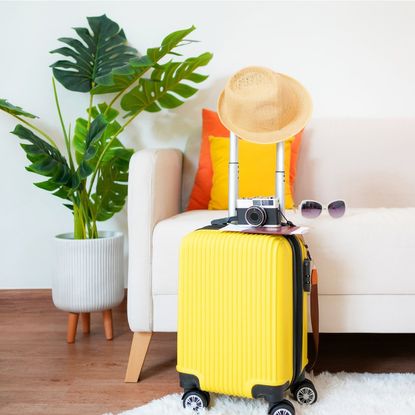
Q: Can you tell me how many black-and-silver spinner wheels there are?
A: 3